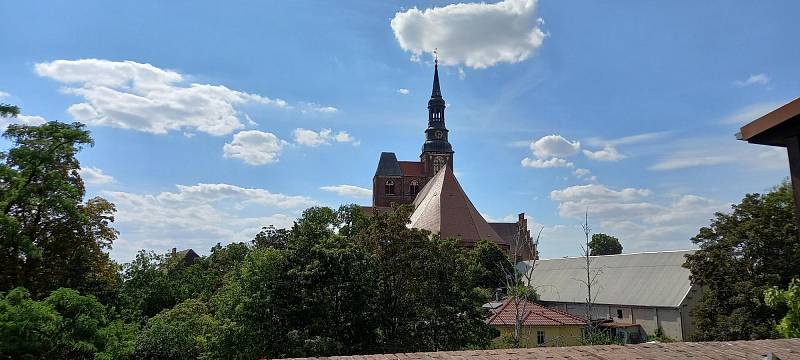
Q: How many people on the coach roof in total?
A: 0